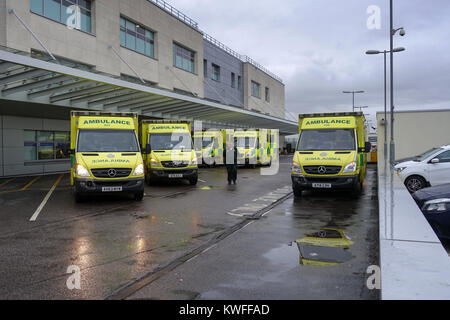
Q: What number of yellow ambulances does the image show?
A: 5